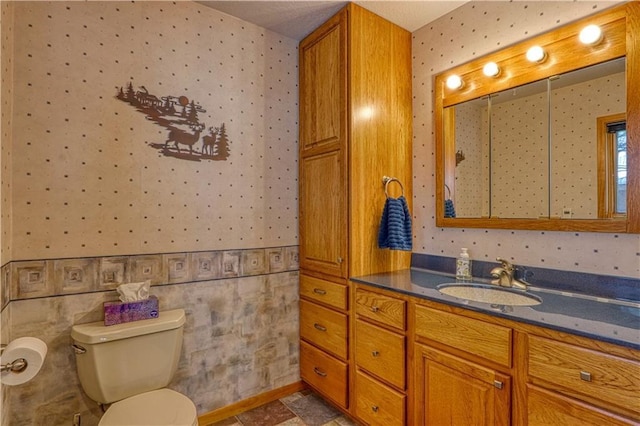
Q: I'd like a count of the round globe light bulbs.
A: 4